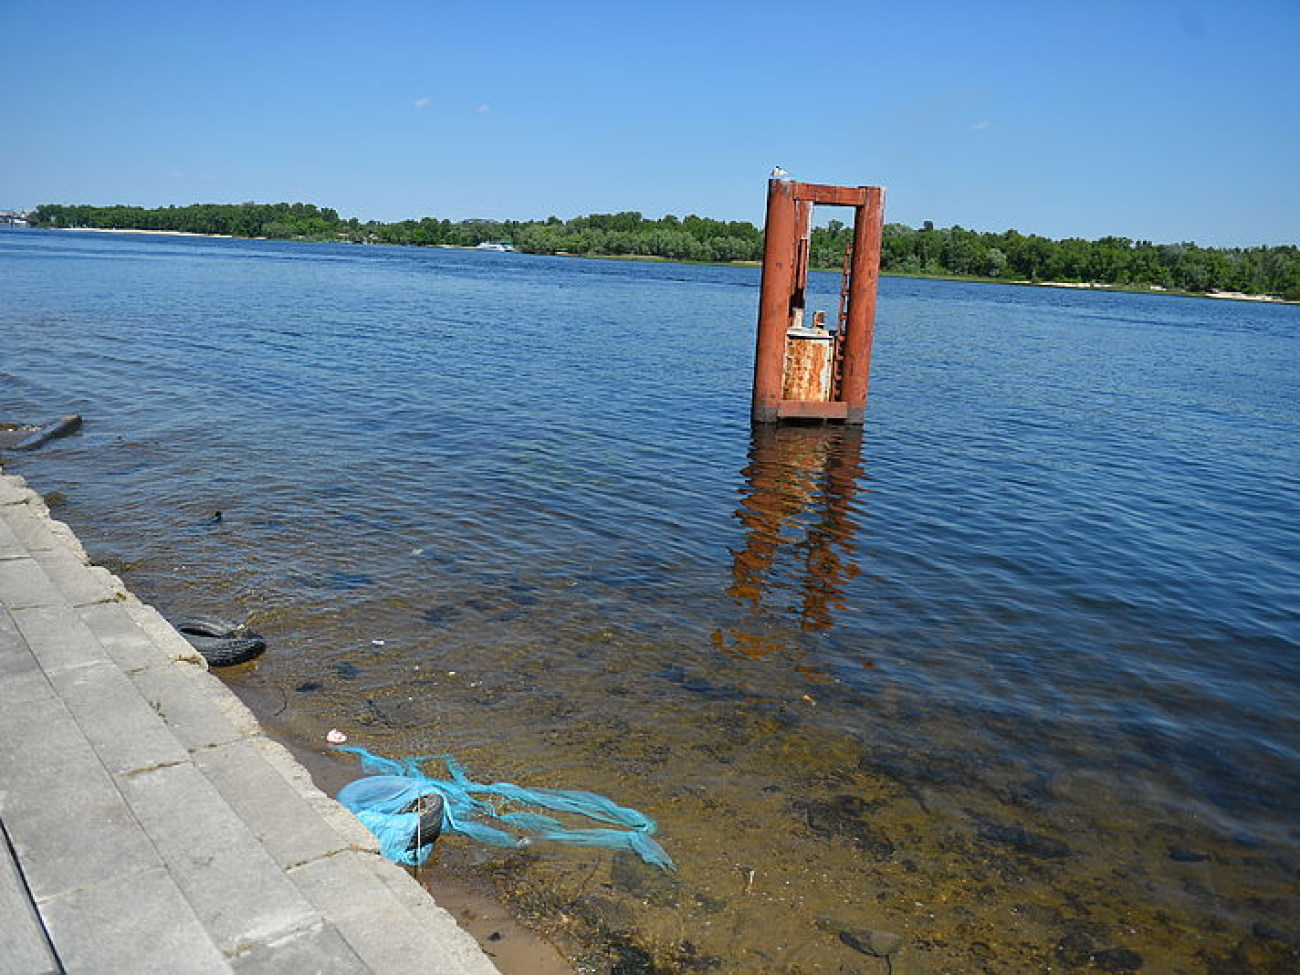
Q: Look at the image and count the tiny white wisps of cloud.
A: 3